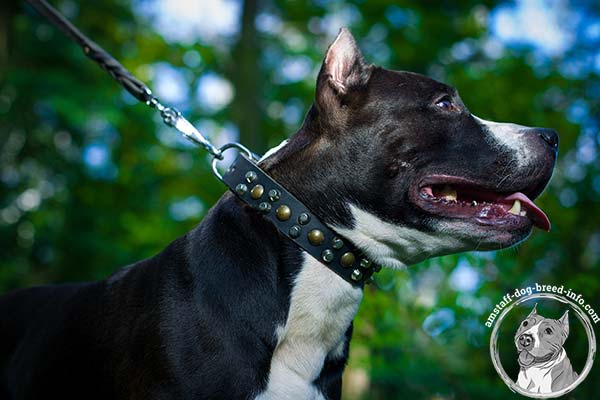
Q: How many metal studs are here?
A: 14